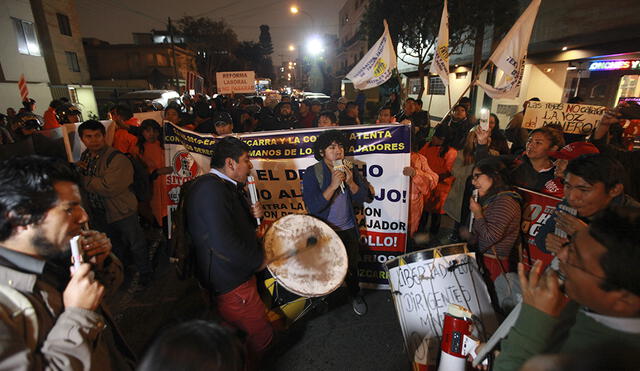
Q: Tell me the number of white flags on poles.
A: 3